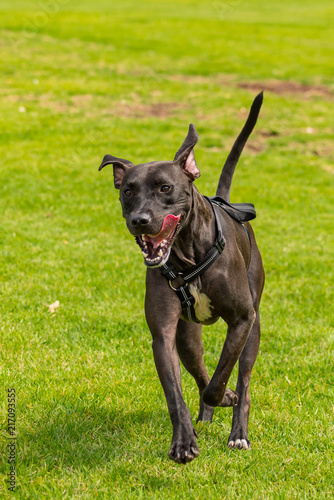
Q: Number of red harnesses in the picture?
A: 0